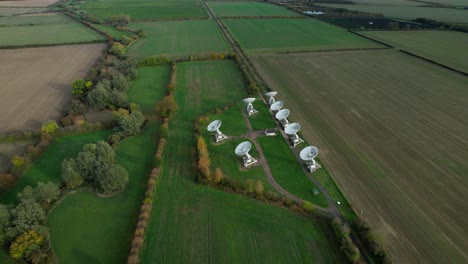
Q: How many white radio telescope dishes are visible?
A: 8